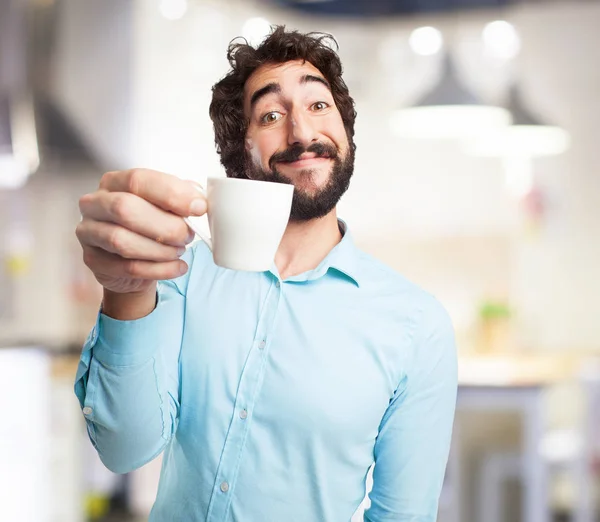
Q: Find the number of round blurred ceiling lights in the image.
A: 4